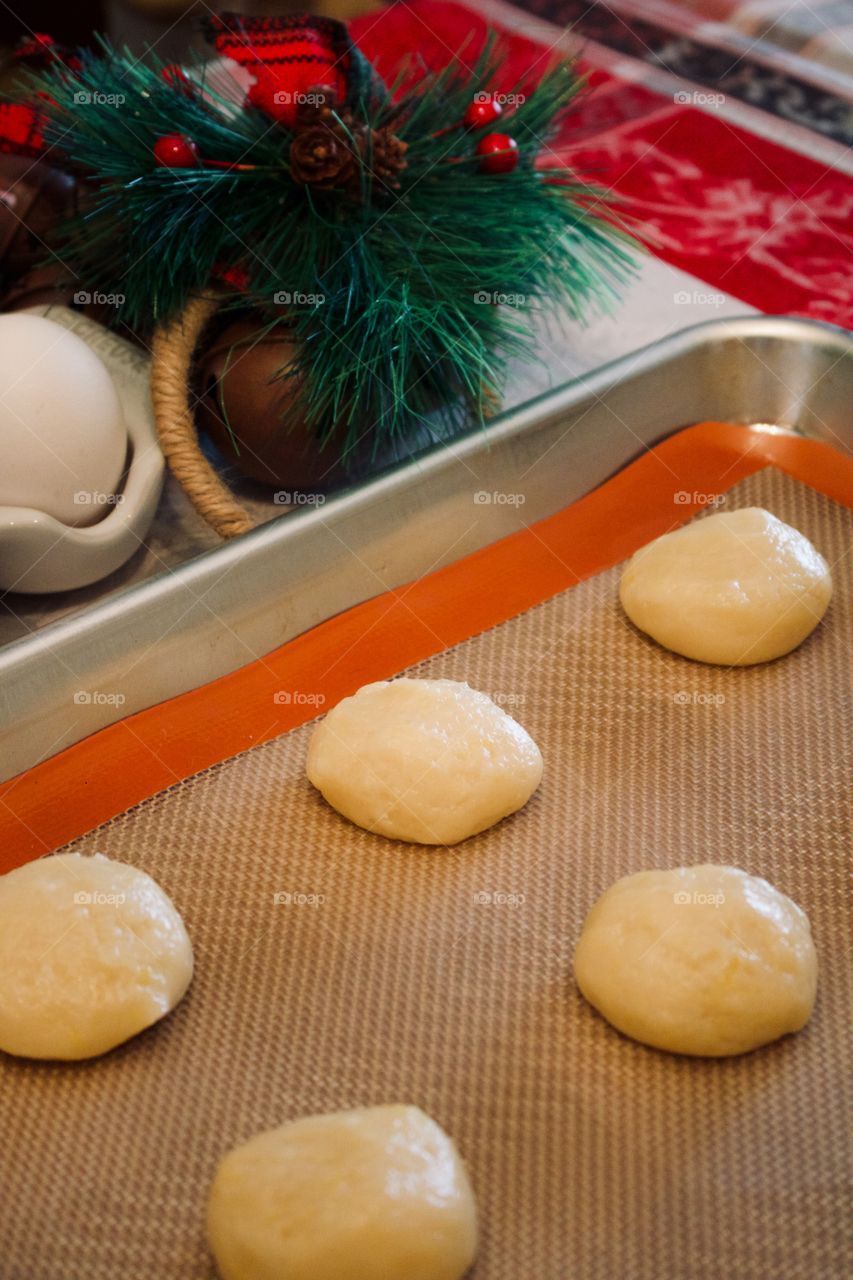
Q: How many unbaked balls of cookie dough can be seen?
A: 5